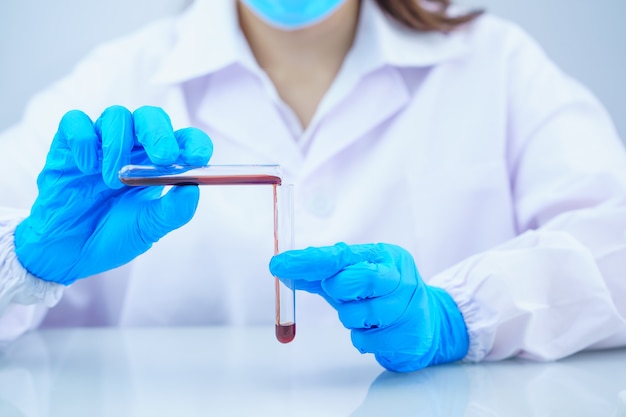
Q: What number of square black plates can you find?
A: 0